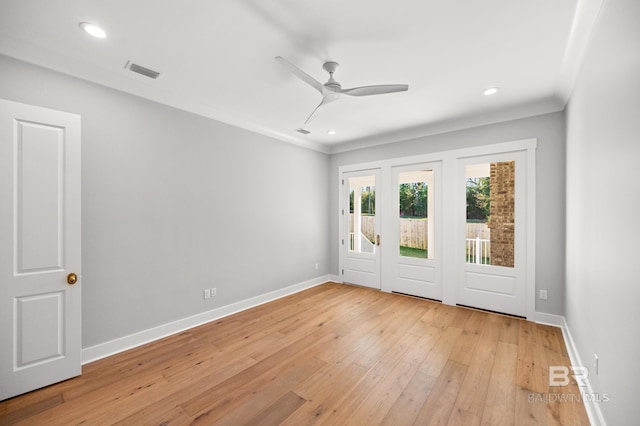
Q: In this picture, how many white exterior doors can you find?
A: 3